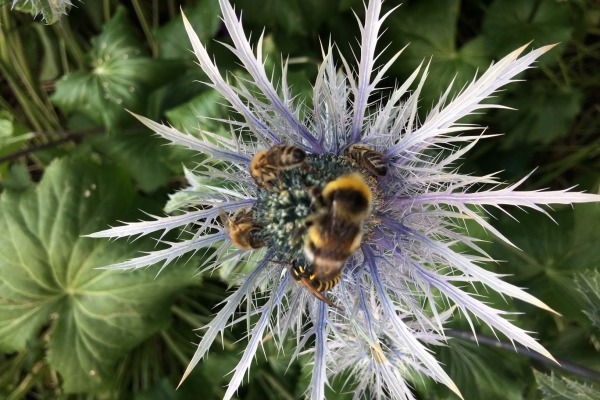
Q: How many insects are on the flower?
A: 5